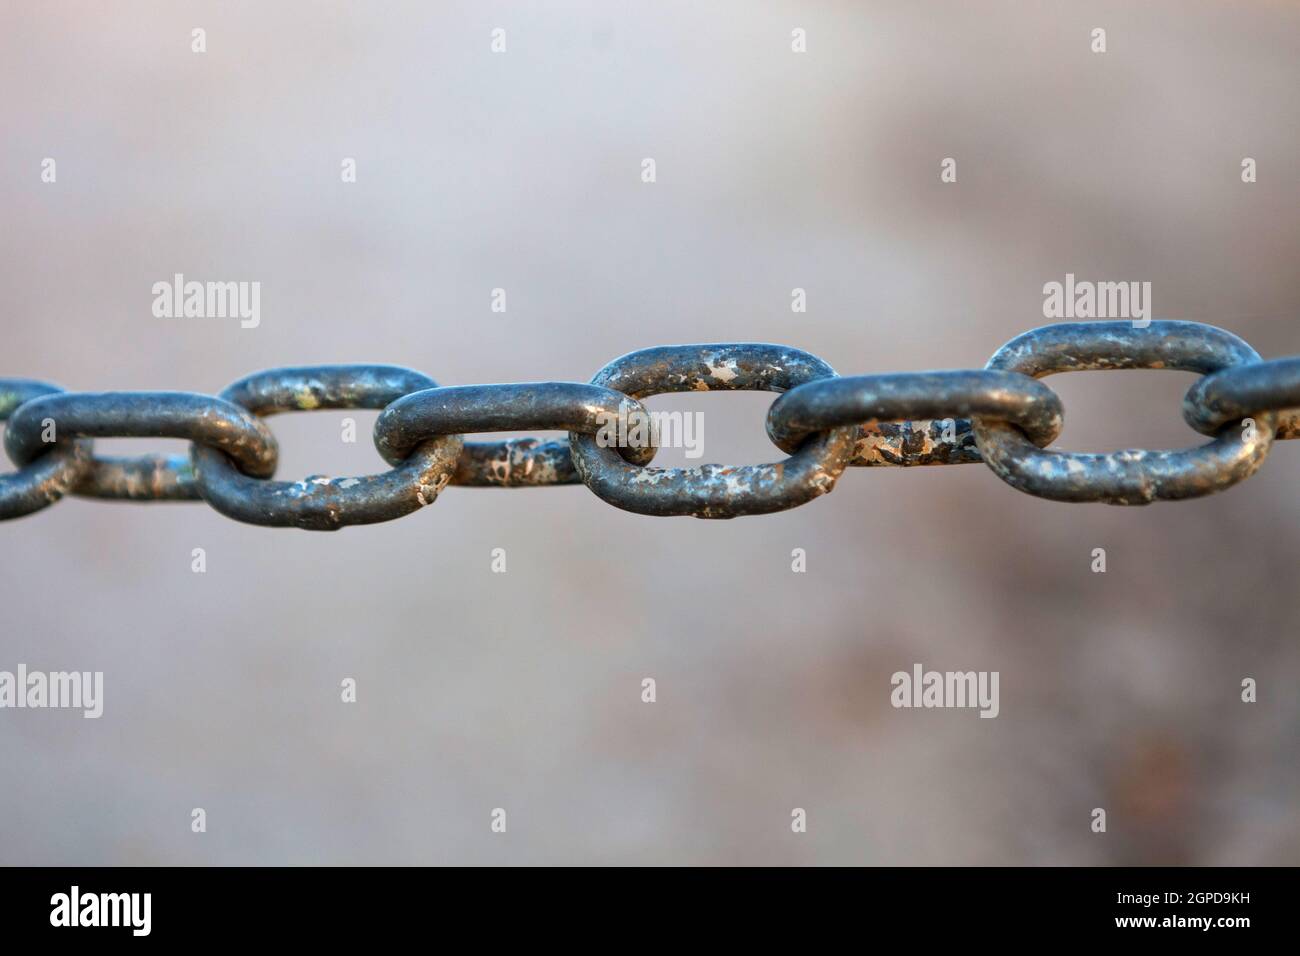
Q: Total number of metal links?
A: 8